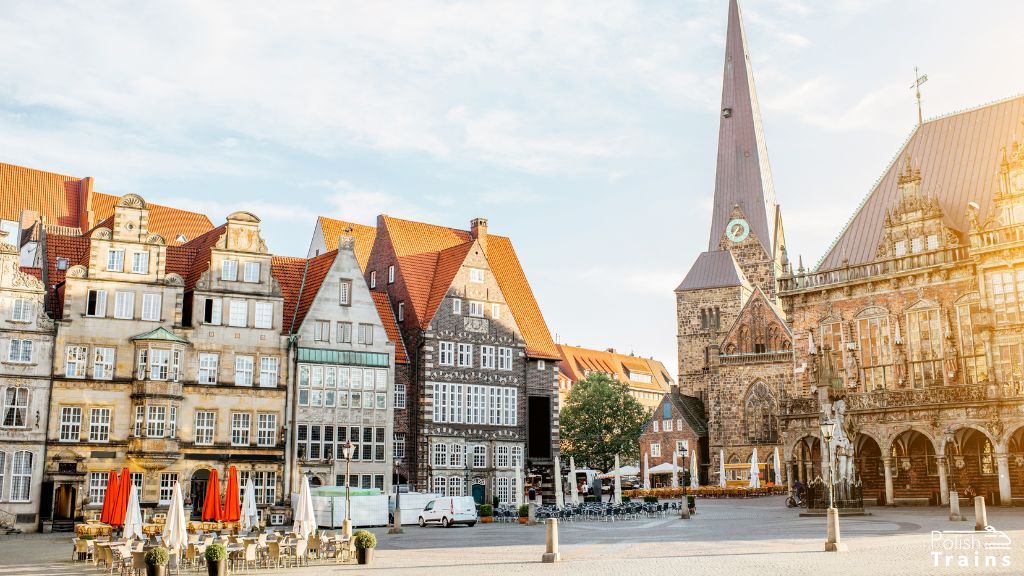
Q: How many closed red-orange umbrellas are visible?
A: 4